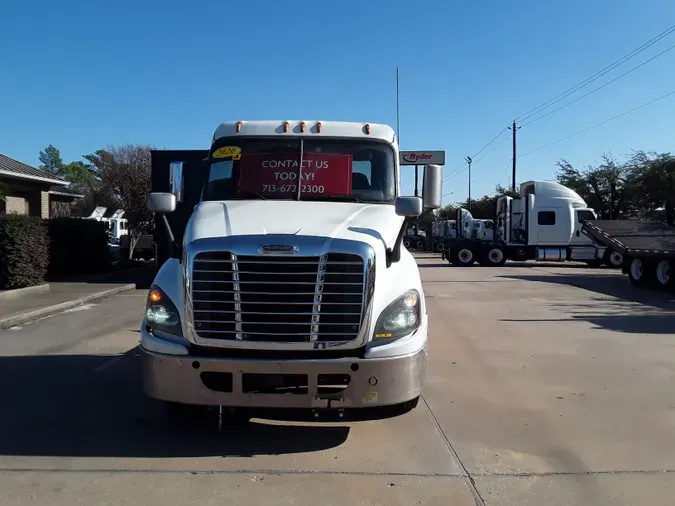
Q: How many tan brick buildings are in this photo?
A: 1